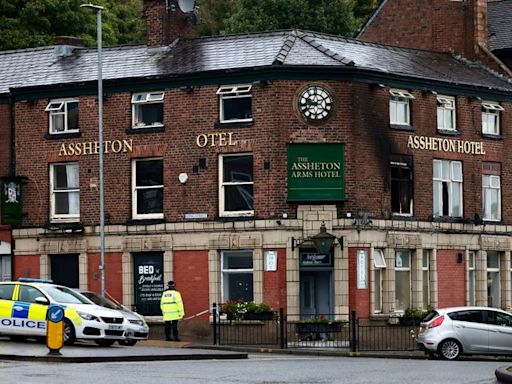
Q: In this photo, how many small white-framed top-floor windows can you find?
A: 6